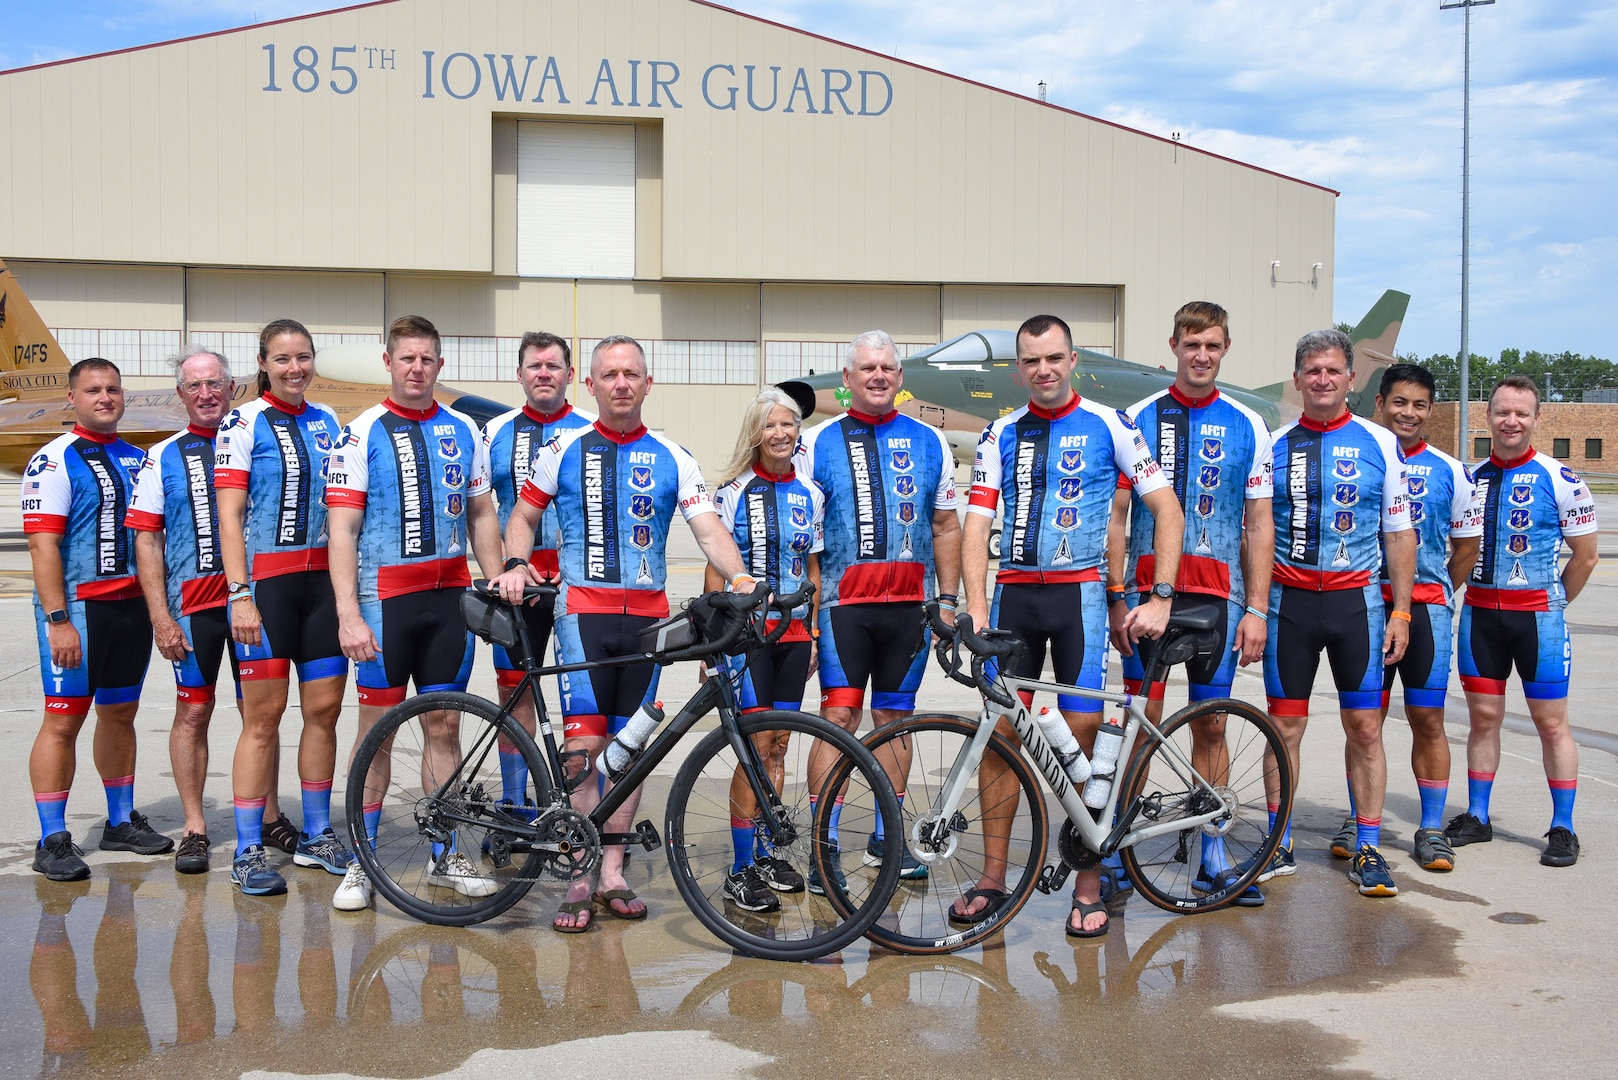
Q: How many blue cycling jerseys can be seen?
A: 13